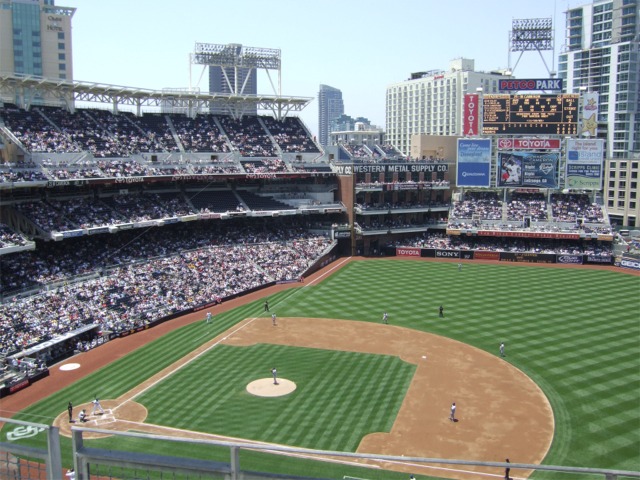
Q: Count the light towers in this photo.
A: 2